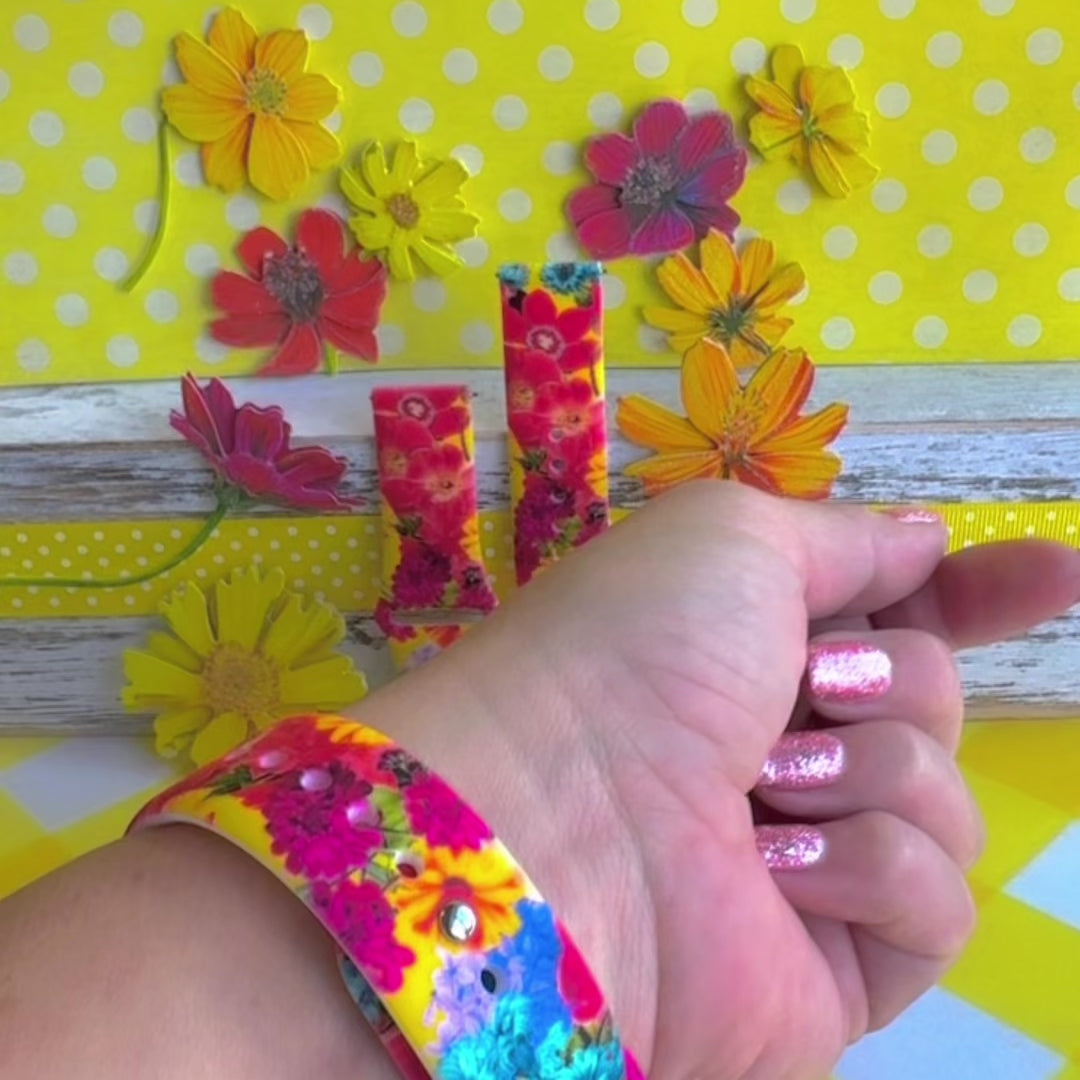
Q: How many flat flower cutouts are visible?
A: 9